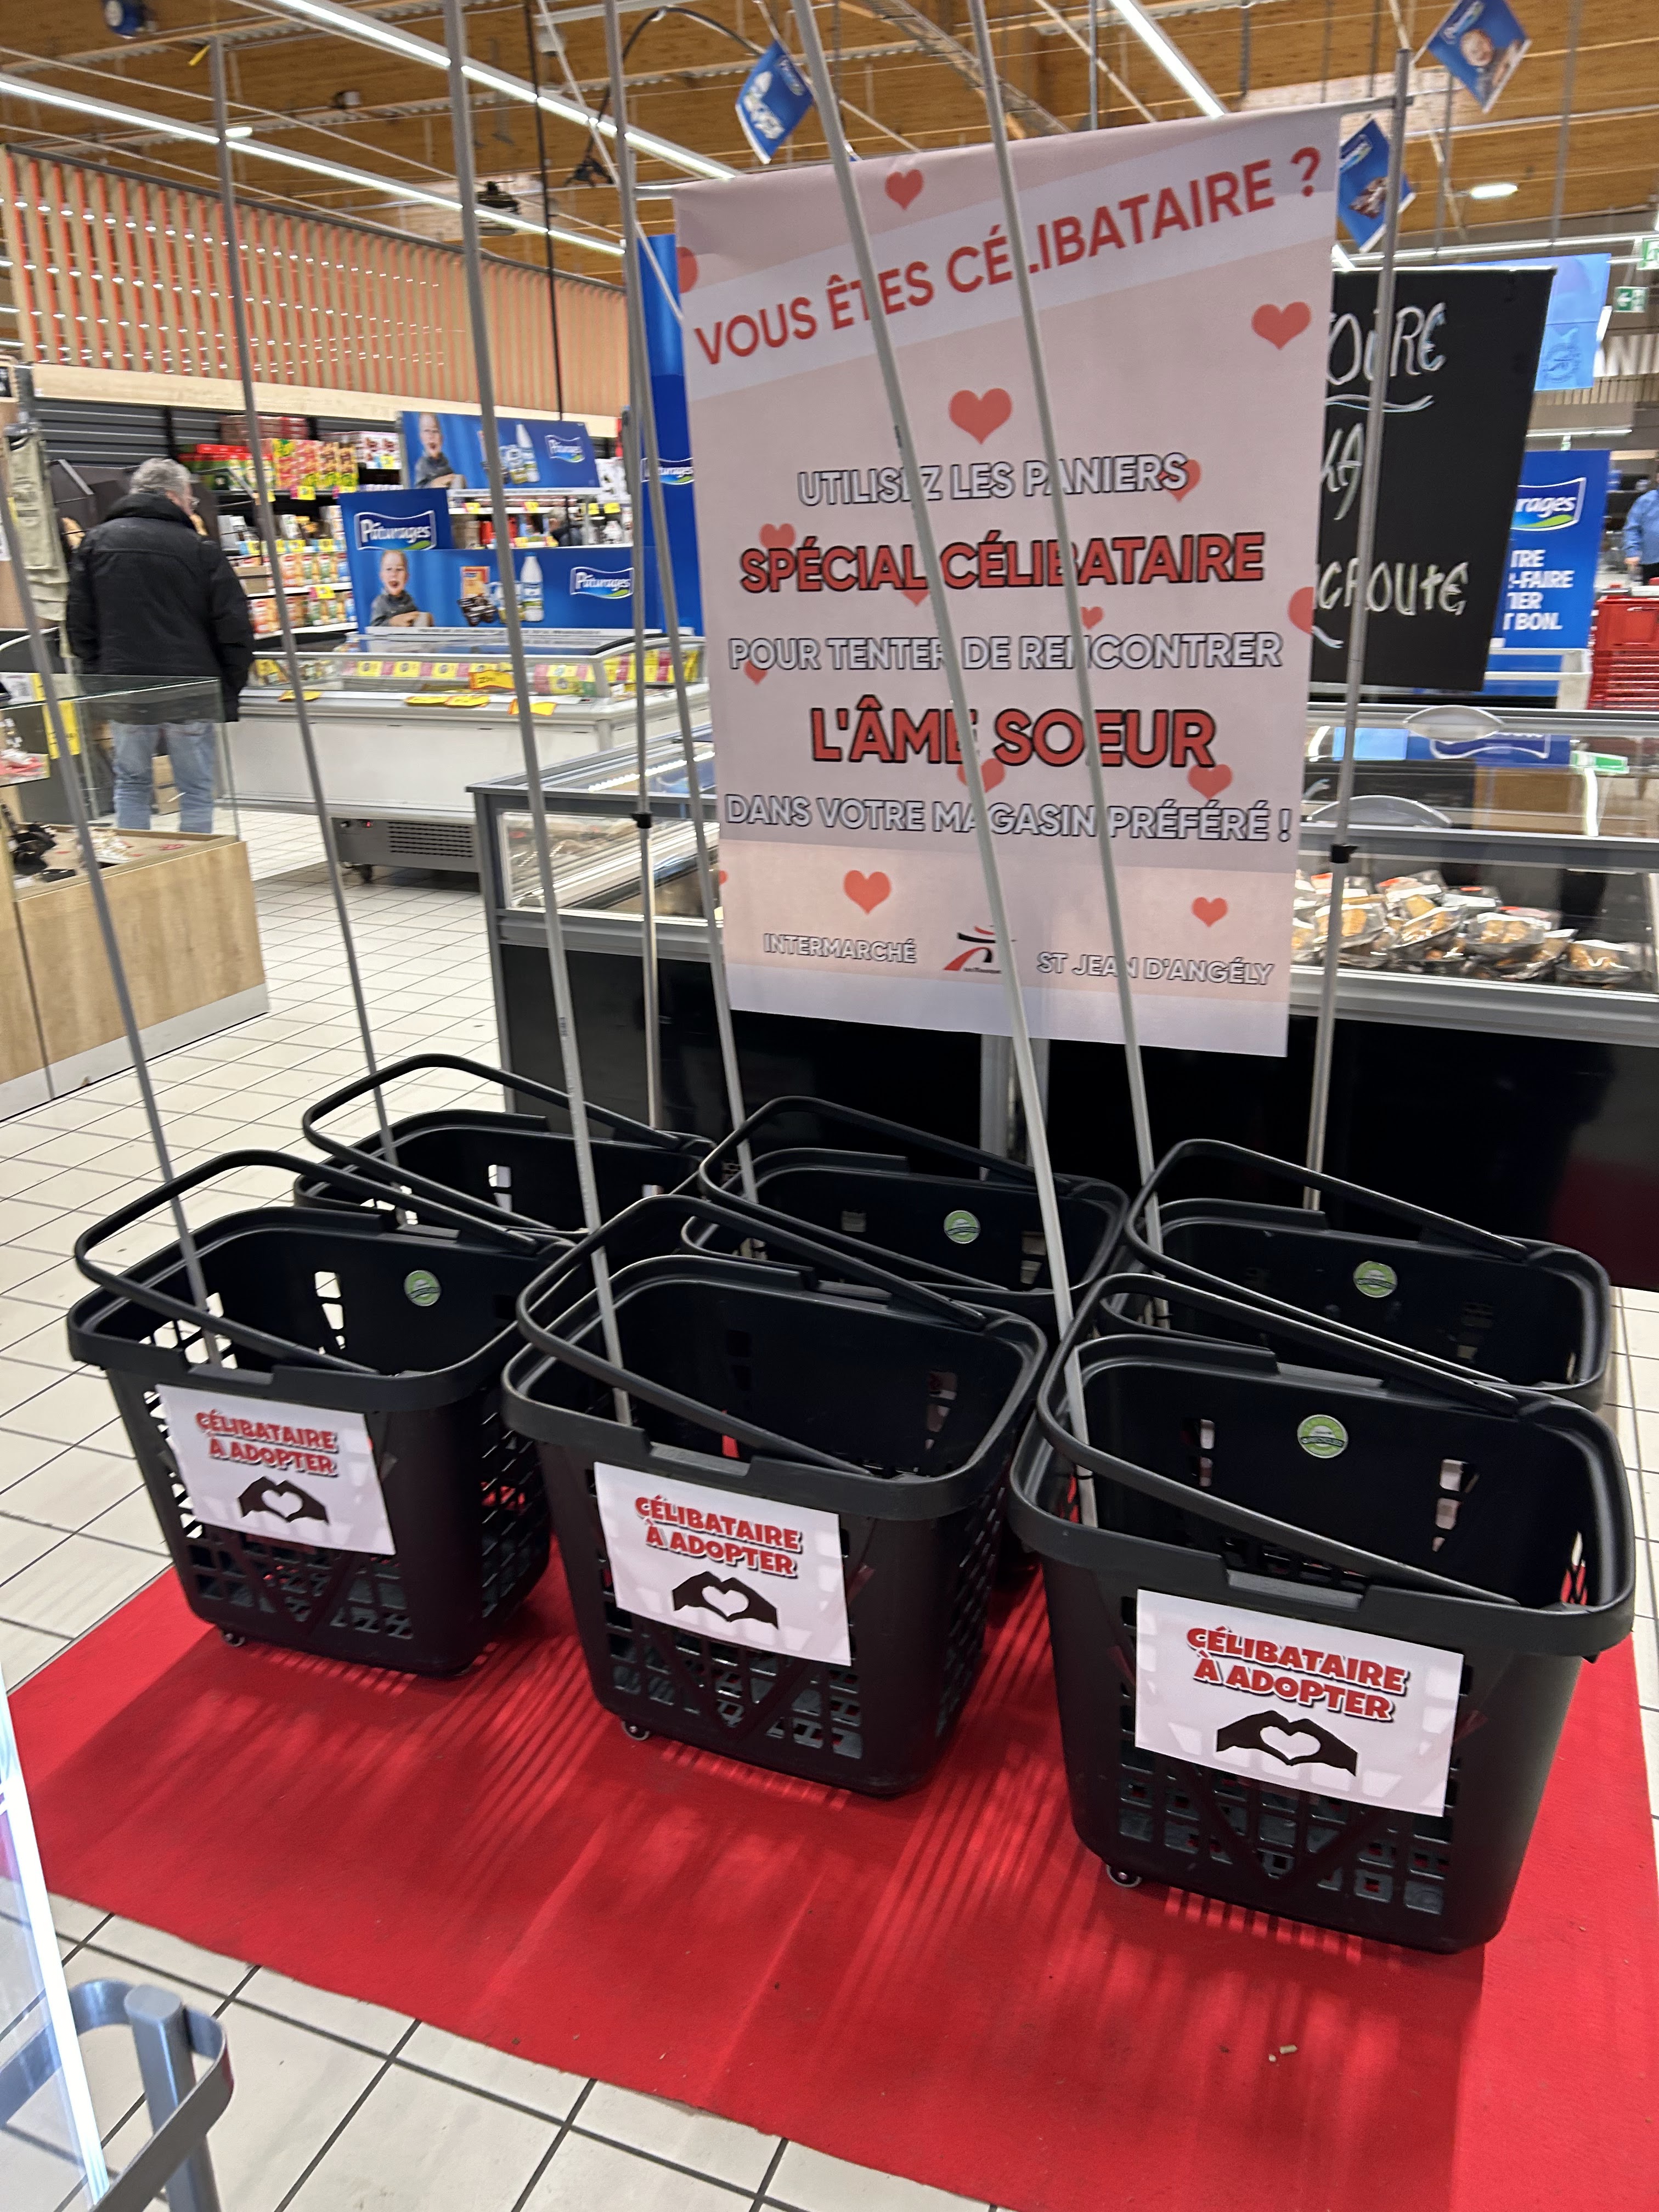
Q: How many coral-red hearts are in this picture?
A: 15